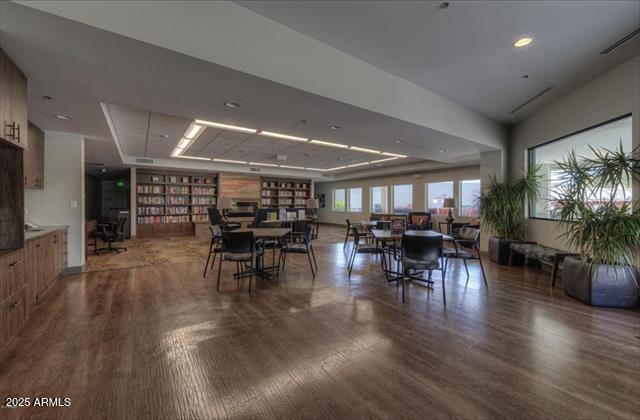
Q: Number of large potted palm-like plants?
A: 2